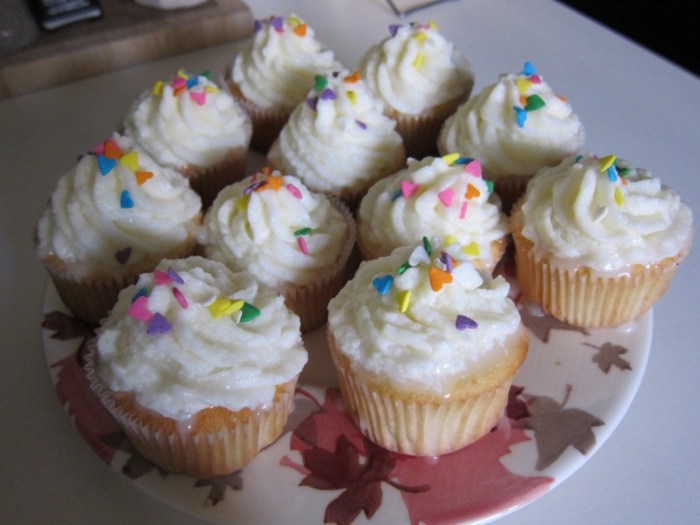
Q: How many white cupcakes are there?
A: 11